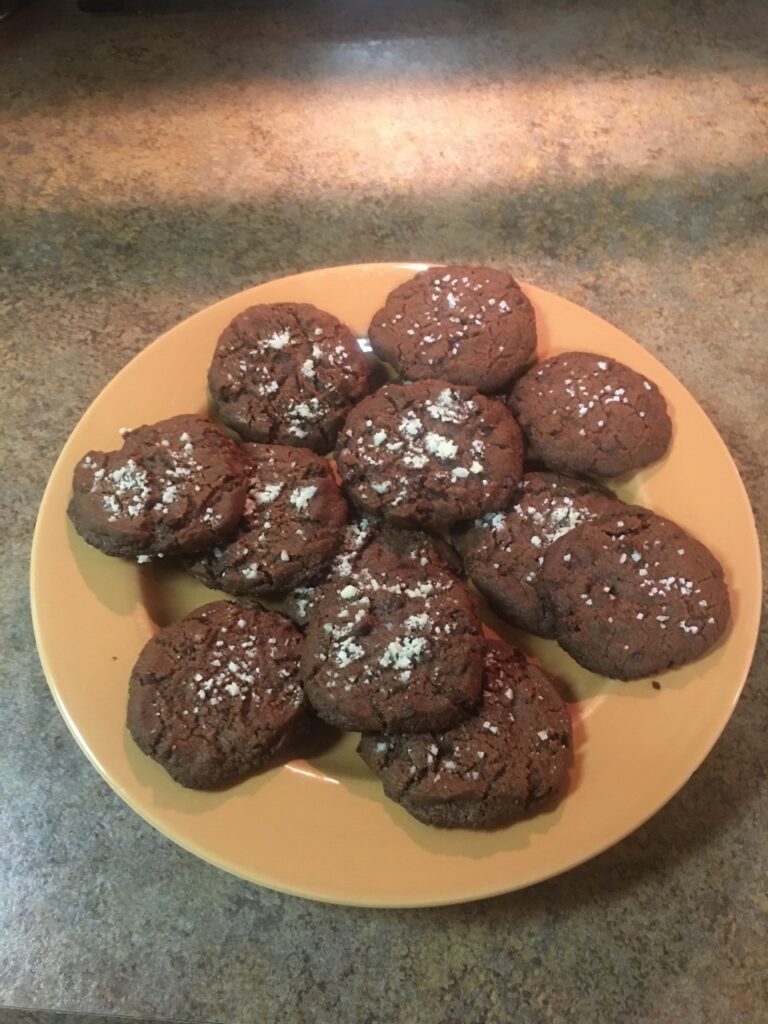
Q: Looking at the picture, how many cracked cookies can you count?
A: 12